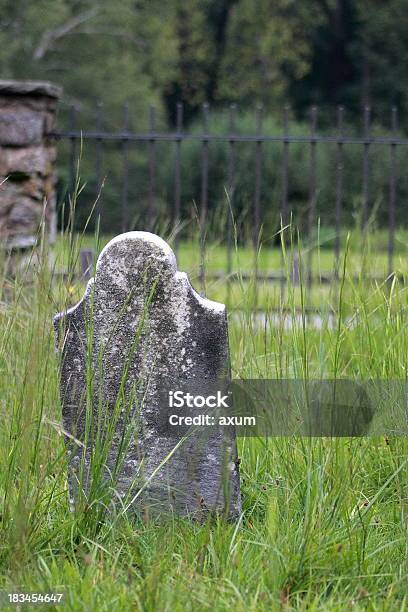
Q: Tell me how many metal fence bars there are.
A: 13